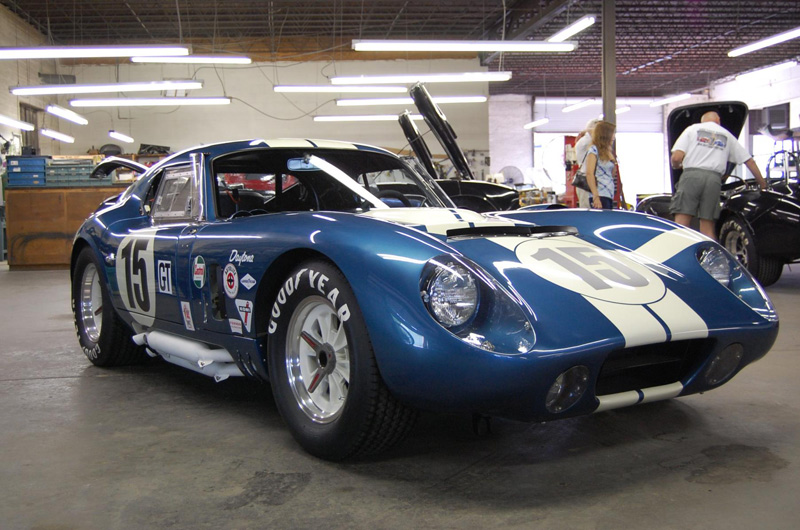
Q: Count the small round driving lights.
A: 2